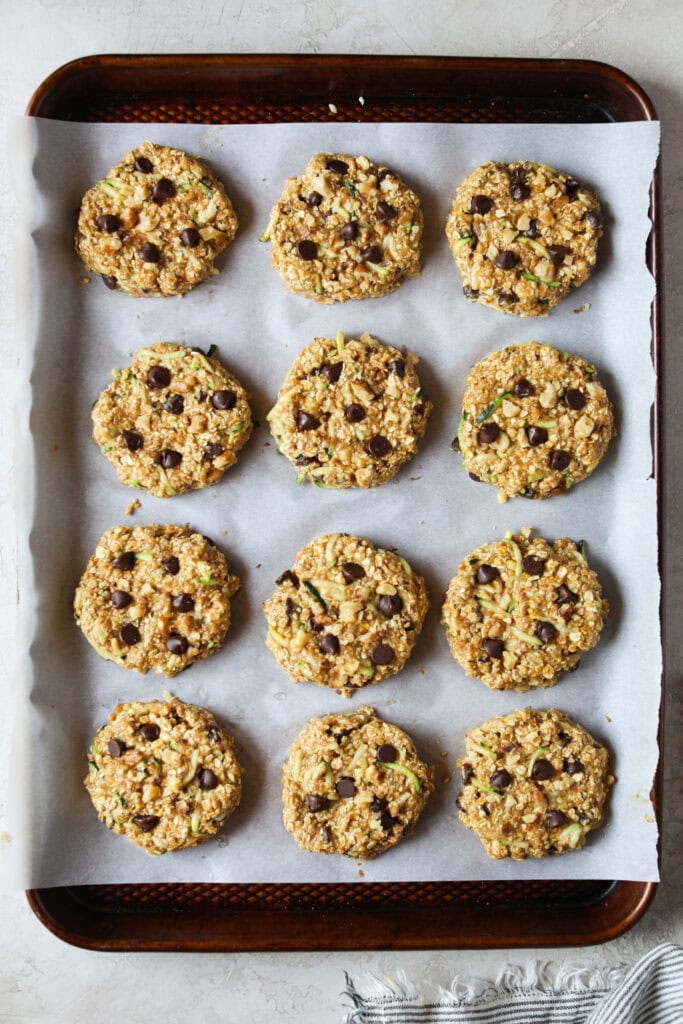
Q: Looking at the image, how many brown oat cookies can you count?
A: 12